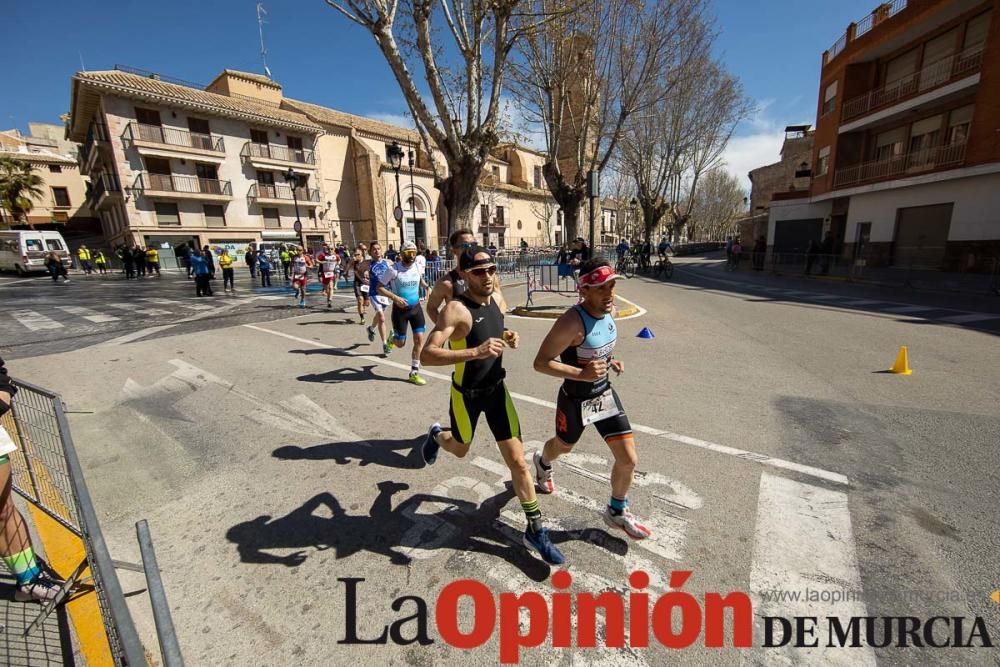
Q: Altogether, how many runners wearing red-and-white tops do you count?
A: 2